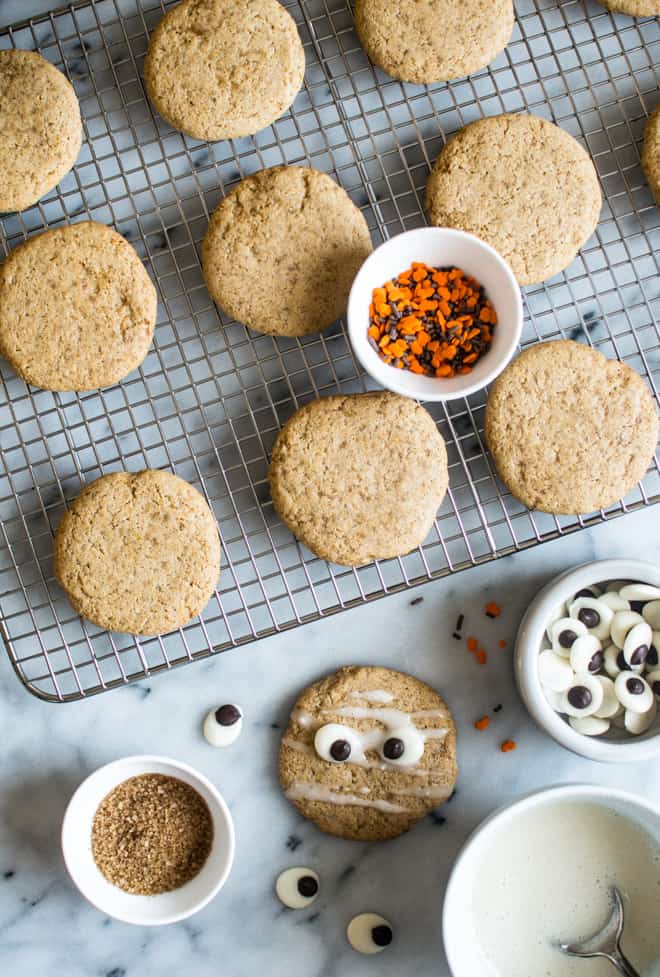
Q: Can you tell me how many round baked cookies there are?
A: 12